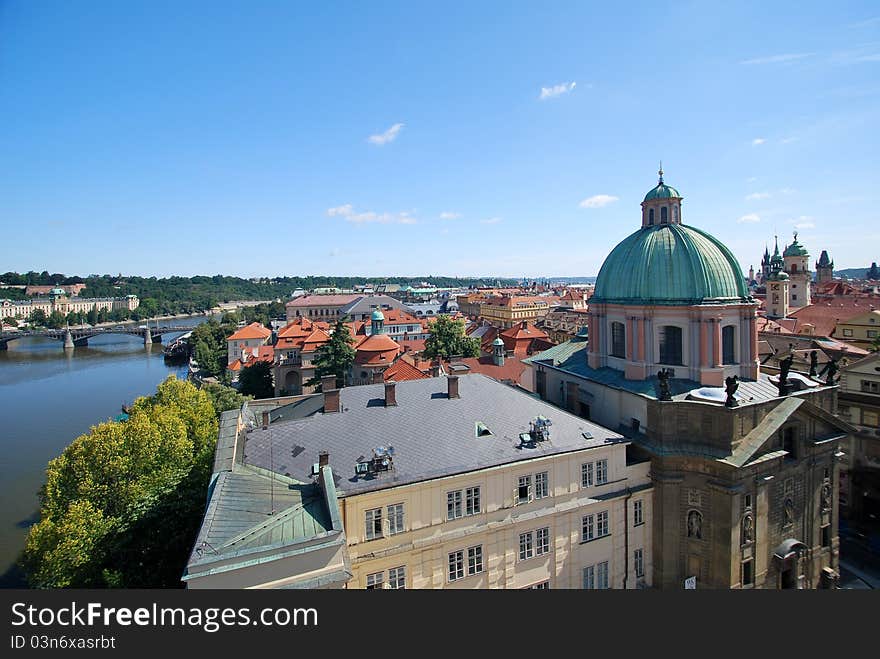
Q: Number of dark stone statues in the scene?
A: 5